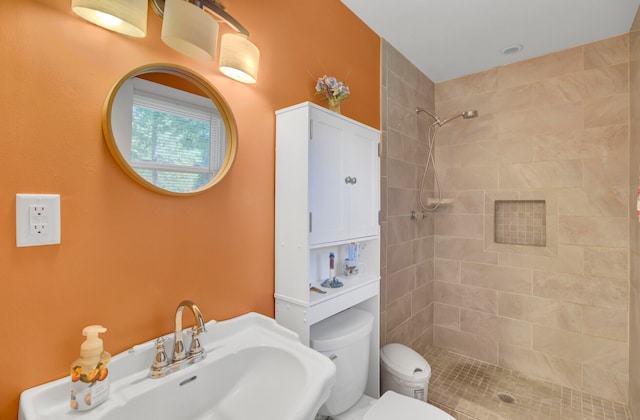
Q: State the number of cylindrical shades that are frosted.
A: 3